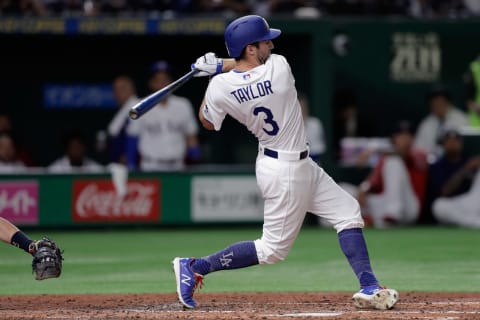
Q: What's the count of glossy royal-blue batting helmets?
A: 1